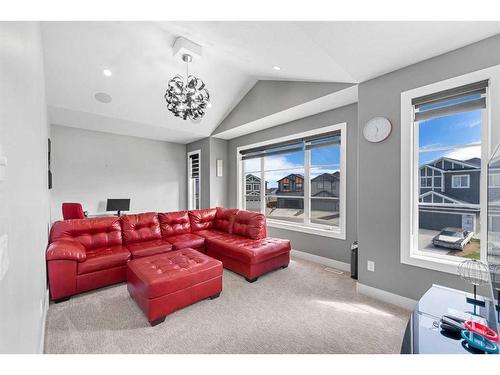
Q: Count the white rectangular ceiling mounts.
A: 1